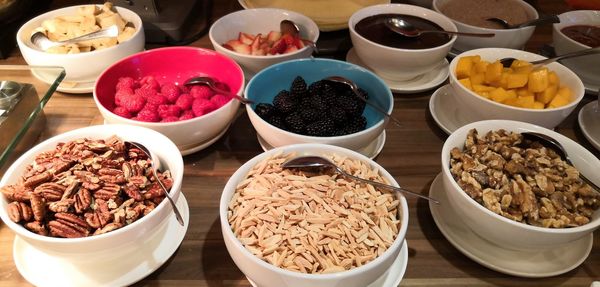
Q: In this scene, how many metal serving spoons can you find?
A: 10